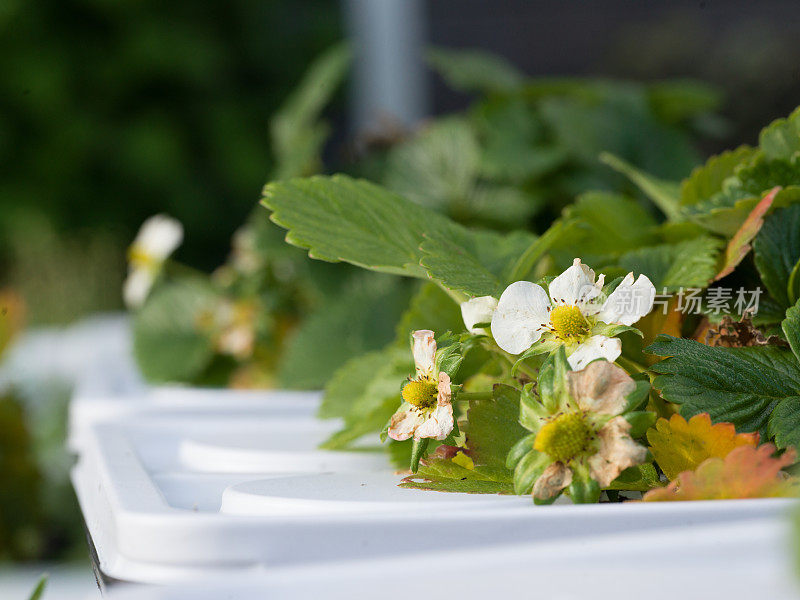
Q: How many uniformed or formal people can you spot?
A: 0